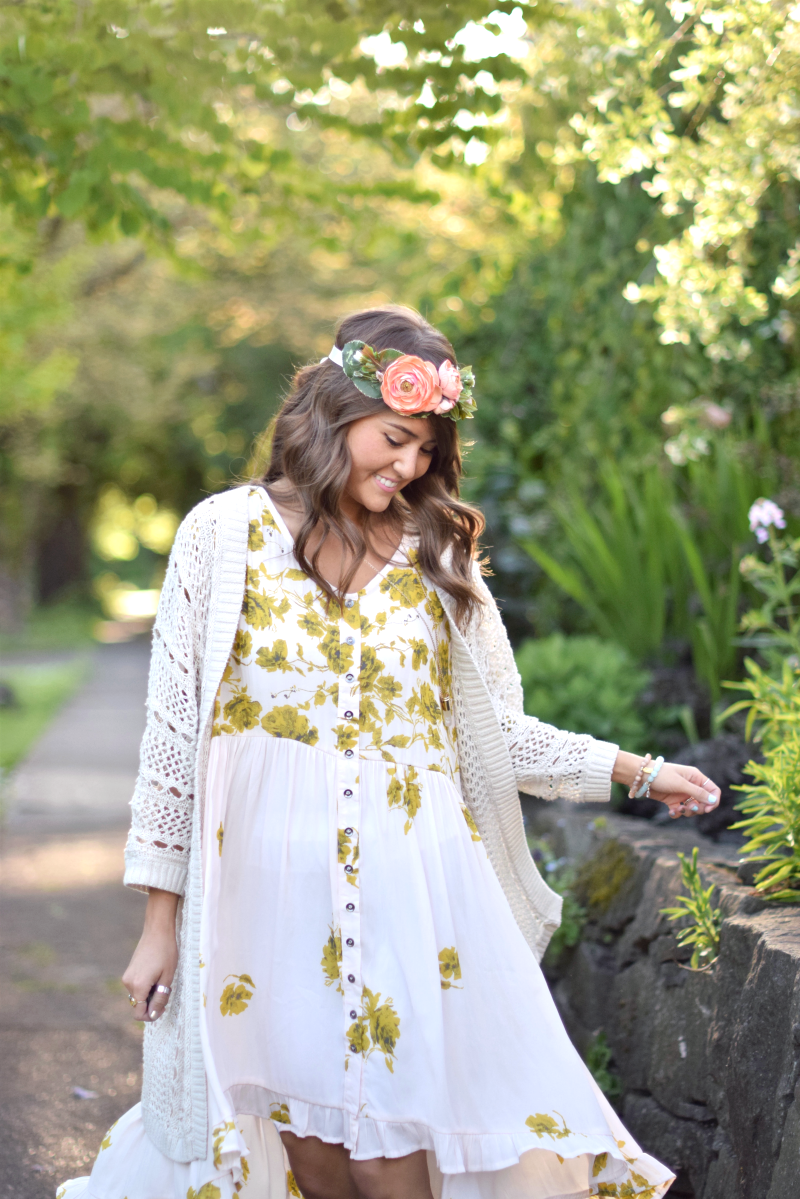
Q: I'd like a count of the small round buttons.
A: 13